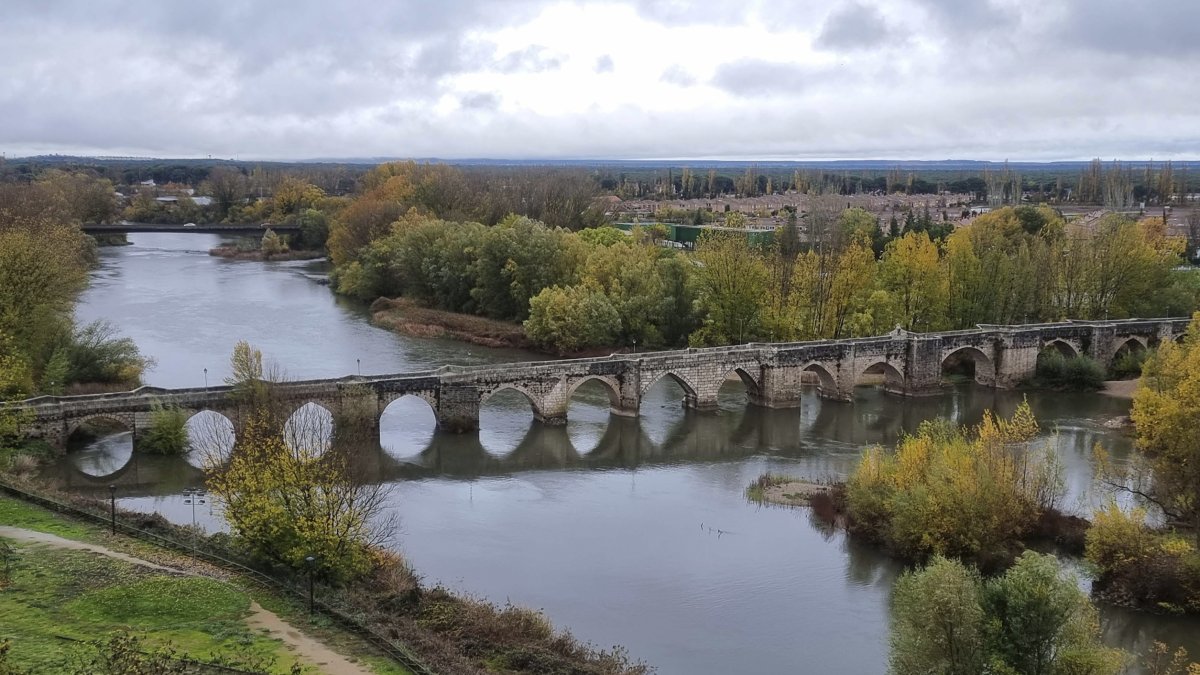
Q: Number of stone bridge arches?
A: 13